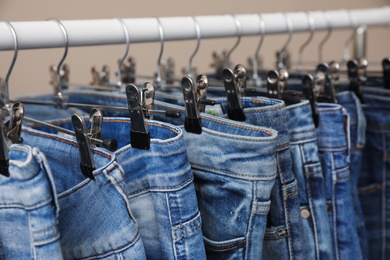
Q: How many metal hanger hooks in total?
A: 11